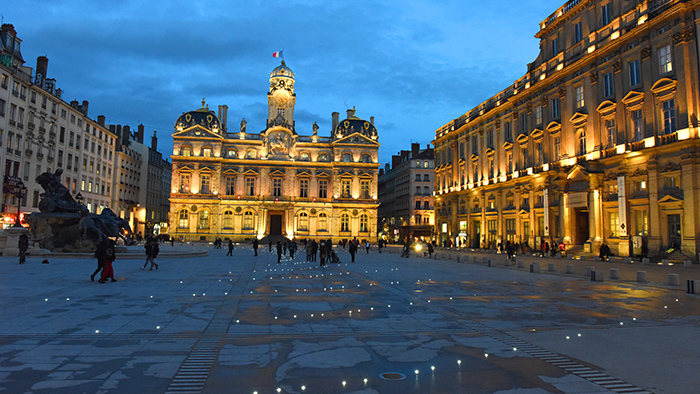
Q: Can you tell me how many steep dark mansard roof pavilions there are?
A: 2